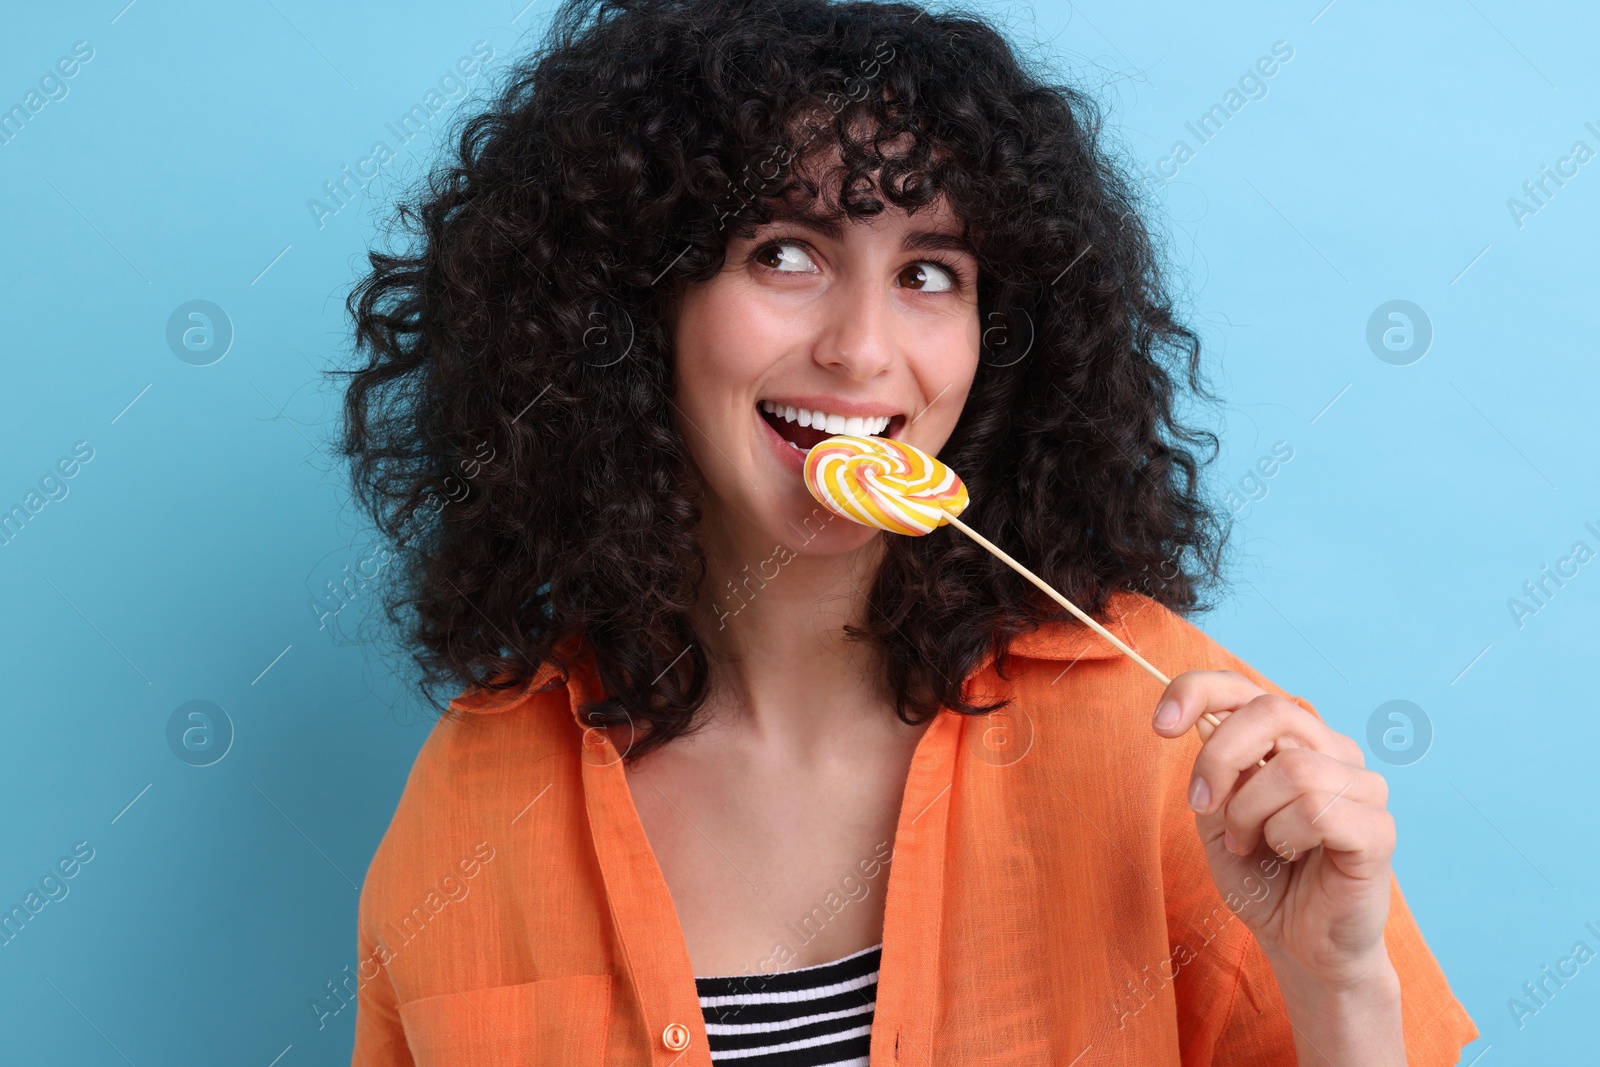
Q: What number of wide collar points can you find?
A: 2